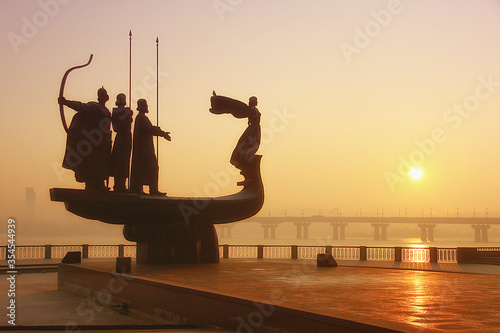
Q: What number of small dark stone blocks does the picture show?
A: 3